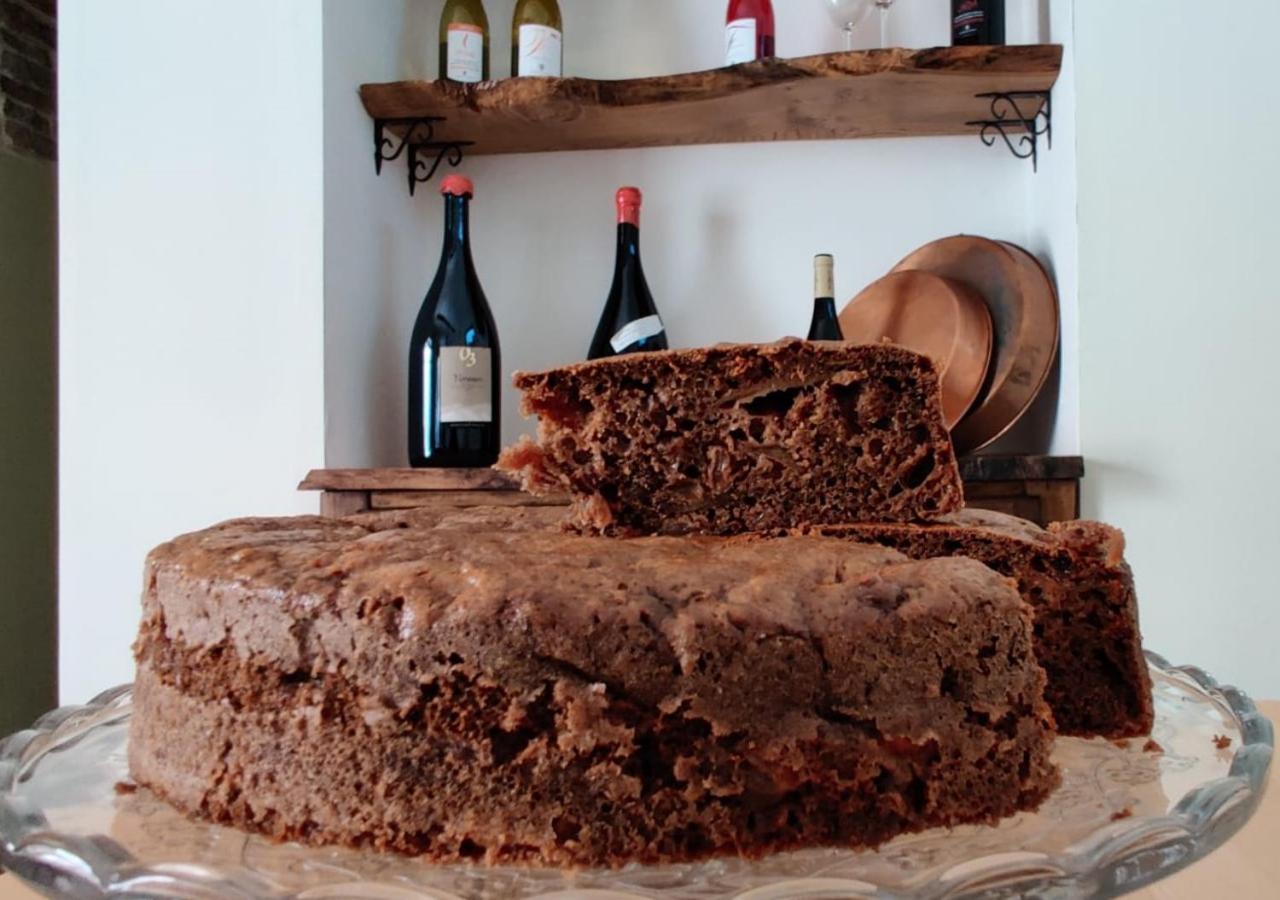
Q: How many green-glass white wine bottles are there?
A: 2